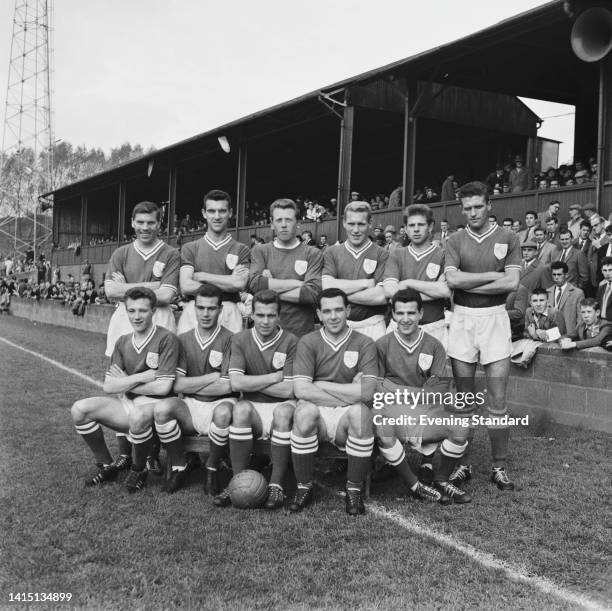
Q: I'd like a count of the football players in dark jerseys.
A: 11